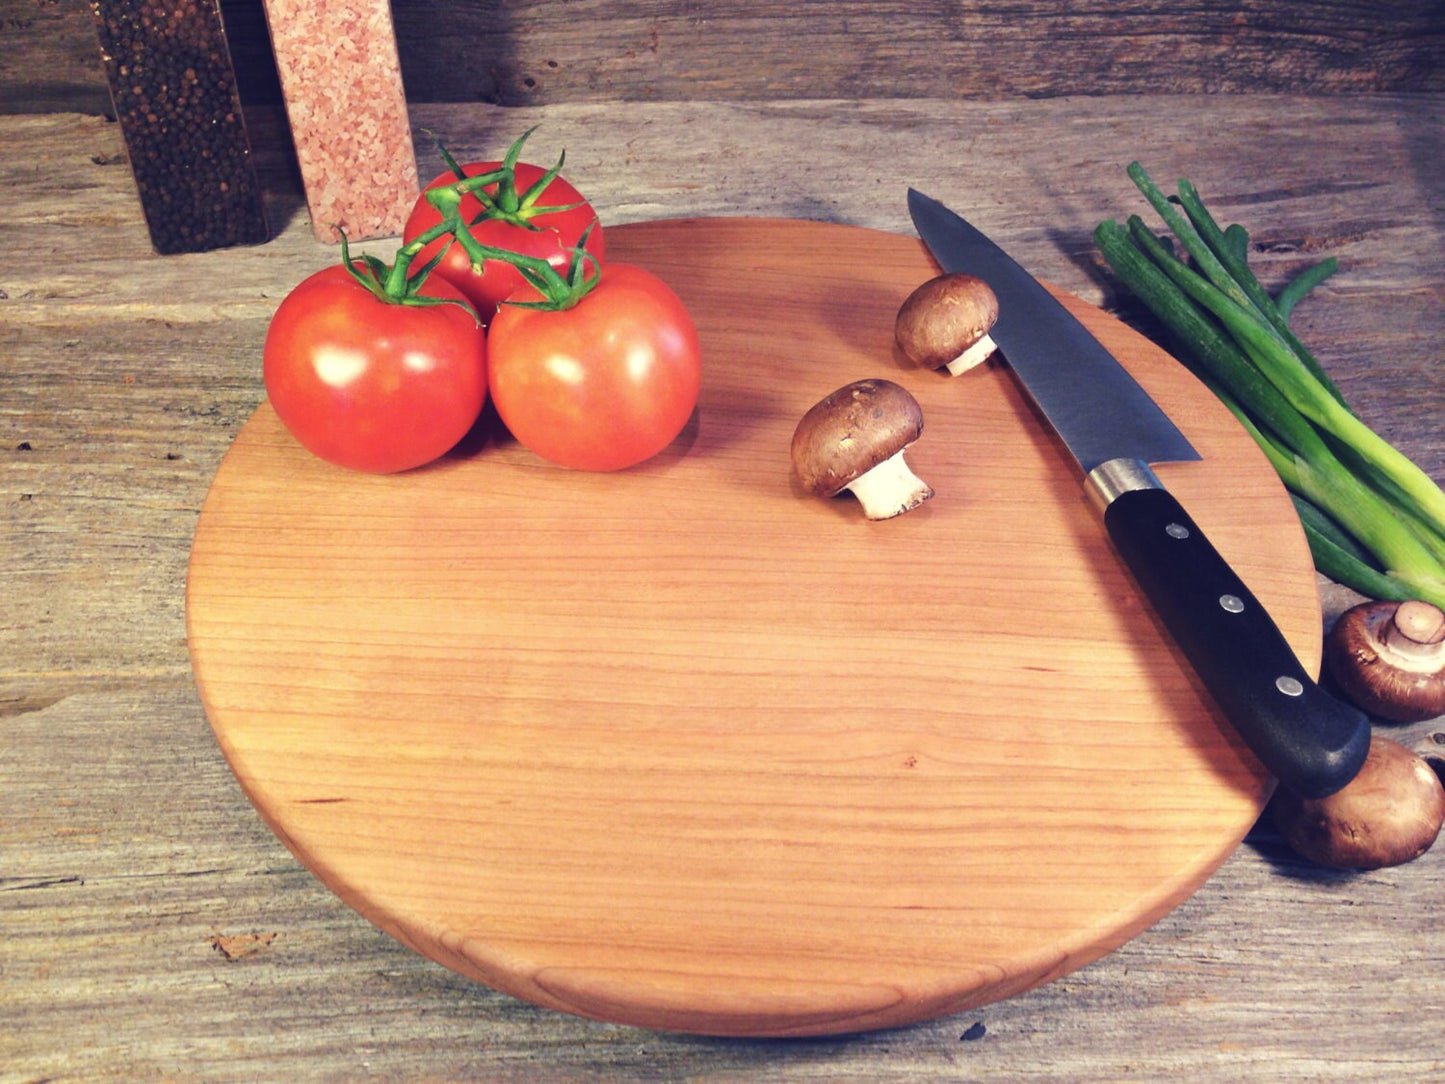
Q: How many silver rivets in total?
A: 3